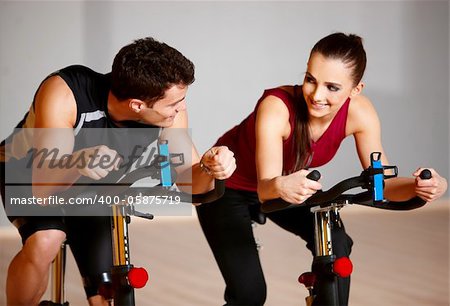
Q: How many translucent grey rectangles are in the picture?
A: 2